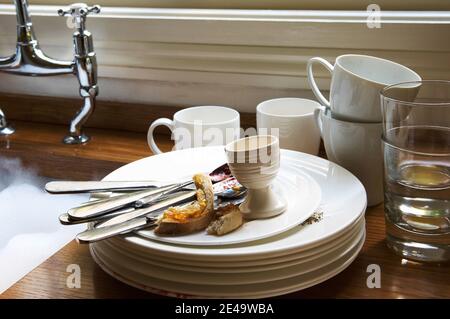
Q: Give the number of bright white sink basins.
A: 1